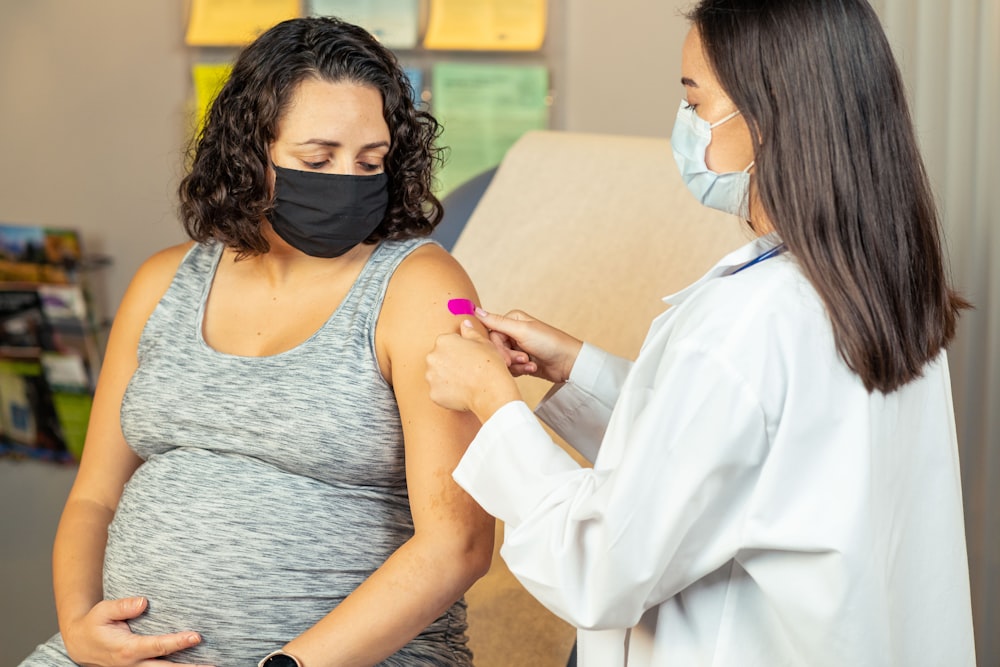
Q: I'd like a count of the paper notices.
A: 6